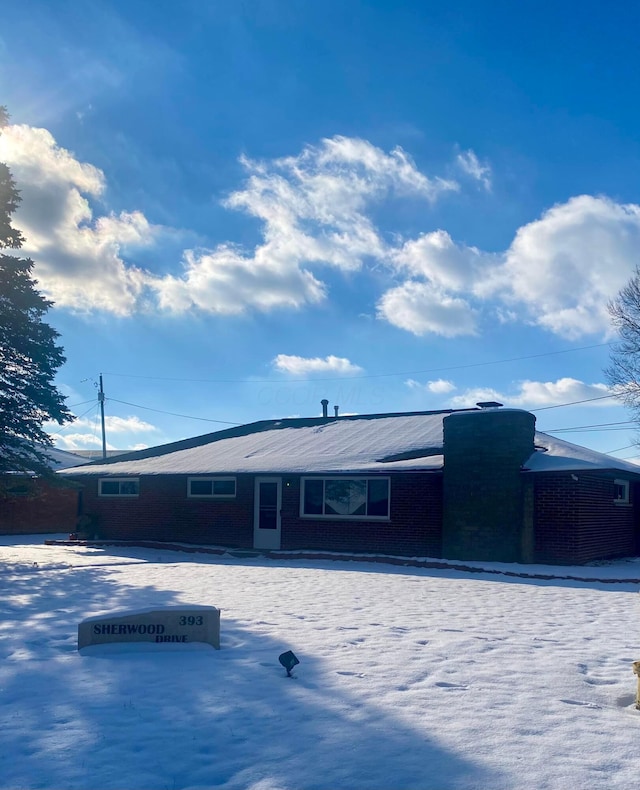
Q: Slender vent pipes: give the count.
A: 2